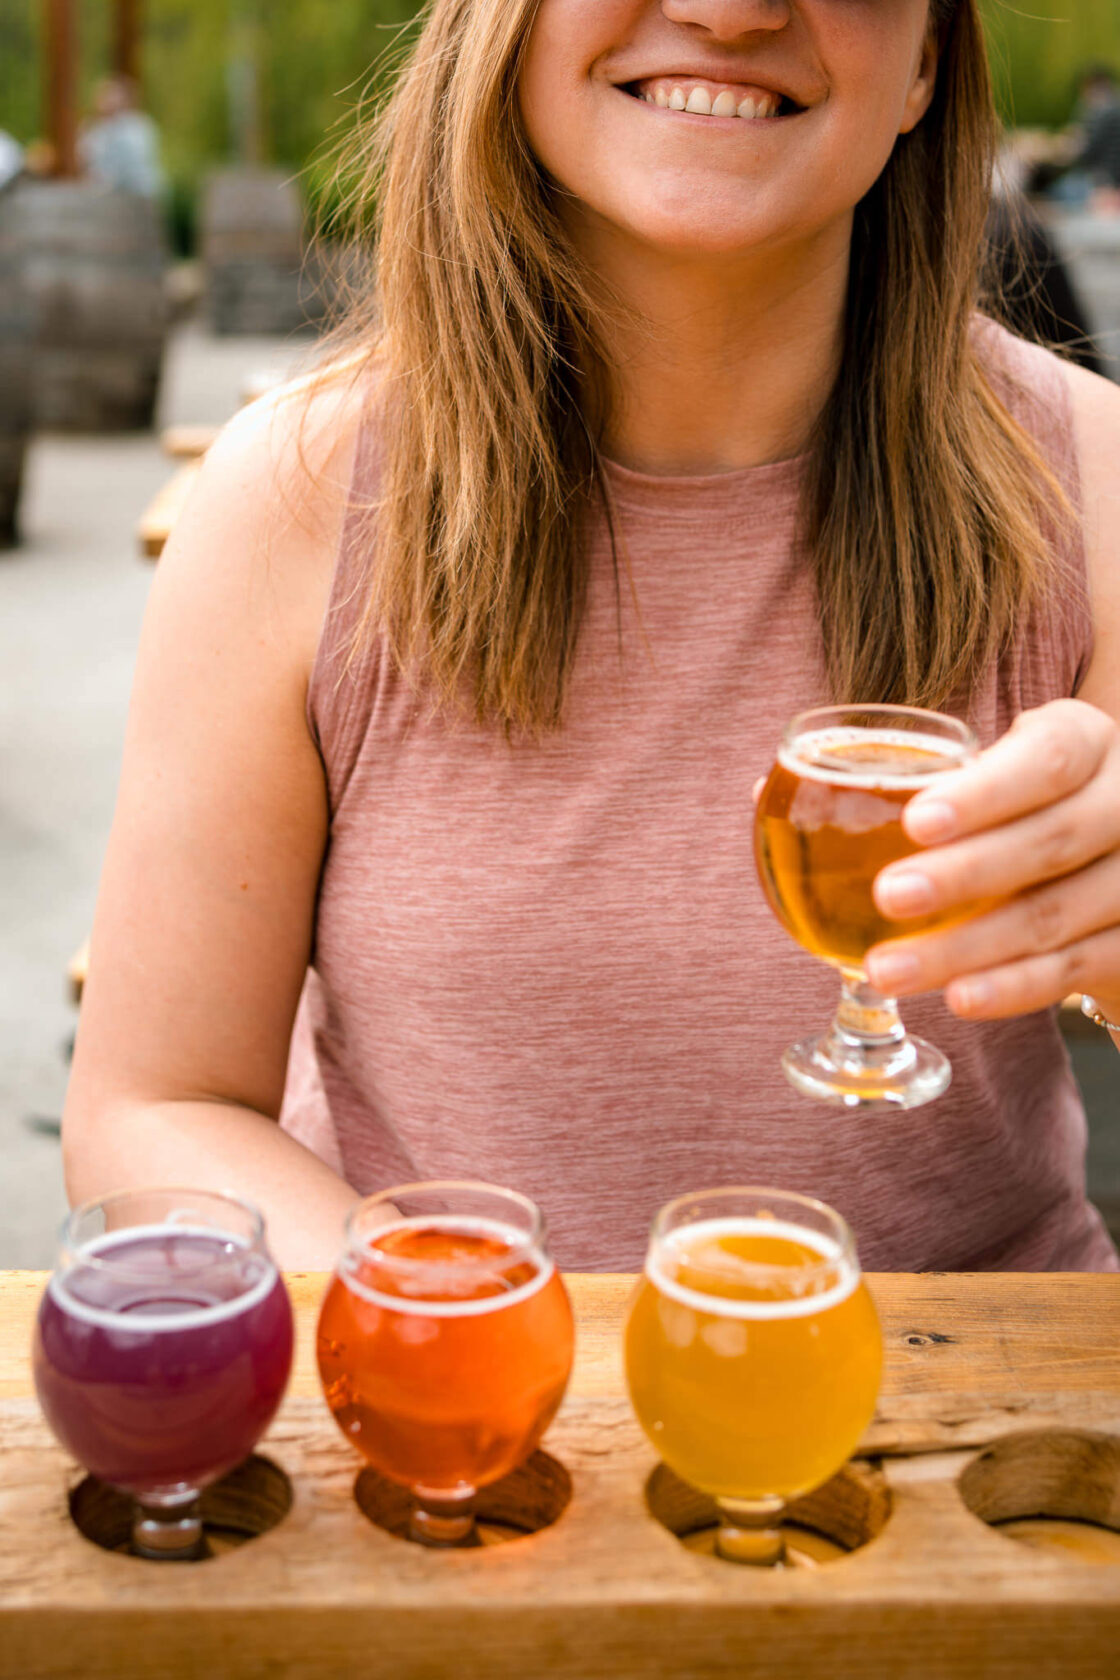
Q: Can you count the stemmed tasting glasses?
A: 4